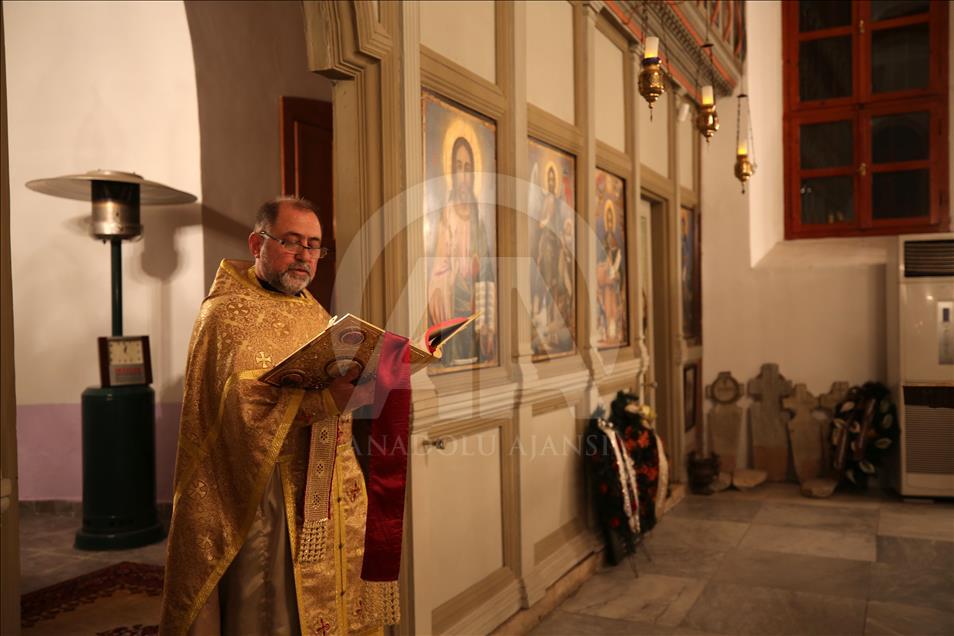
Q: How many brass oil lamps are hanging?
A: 3